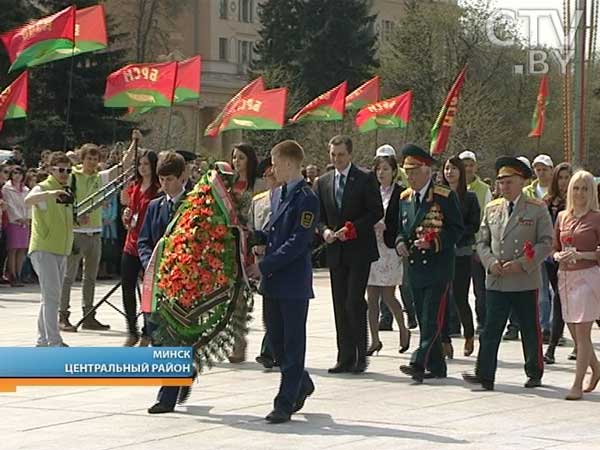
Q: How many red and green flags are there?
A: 12